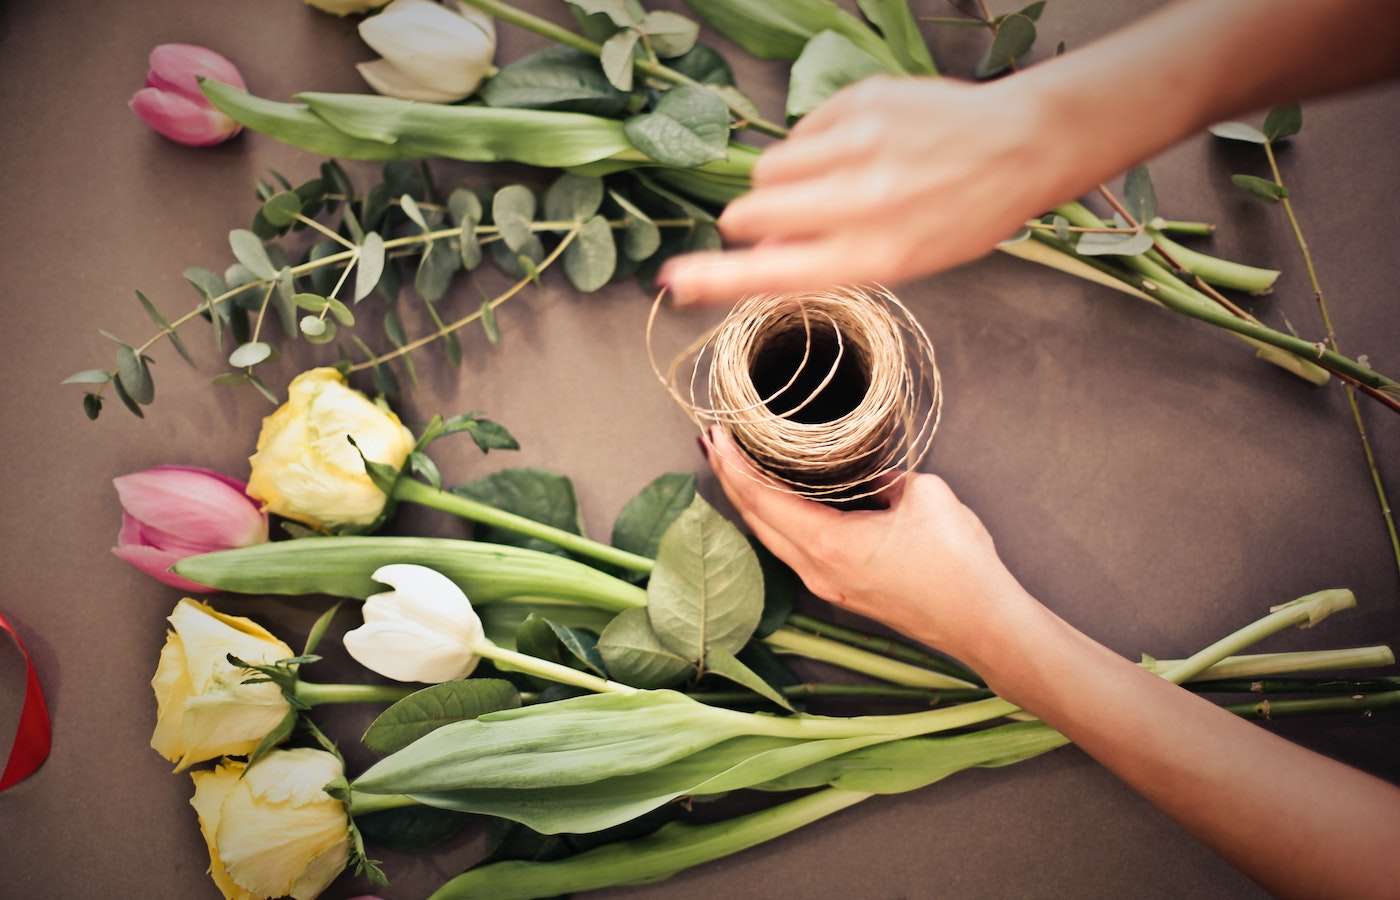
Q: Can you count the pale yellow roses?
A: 3